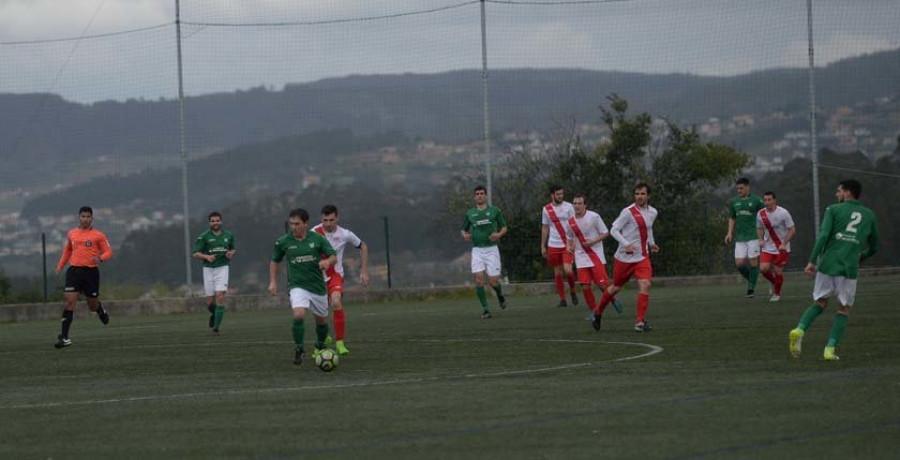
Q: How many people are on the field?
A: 11